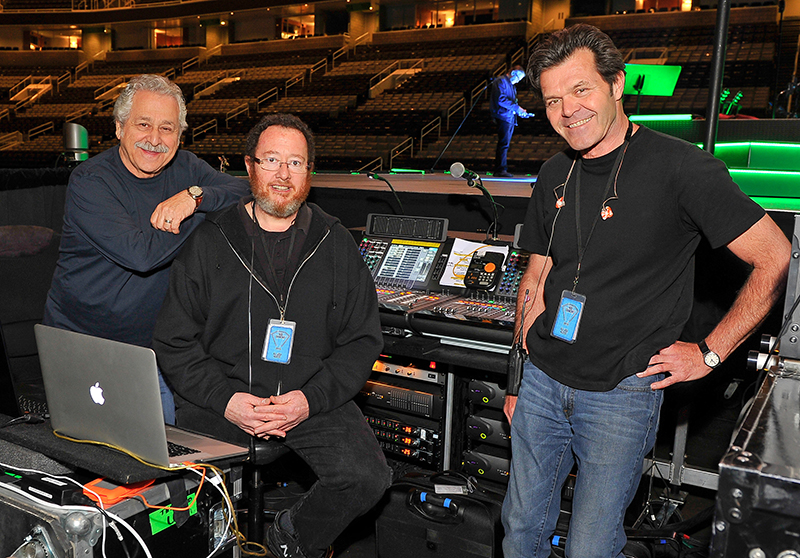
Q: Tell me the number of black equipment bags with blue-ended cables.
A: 1